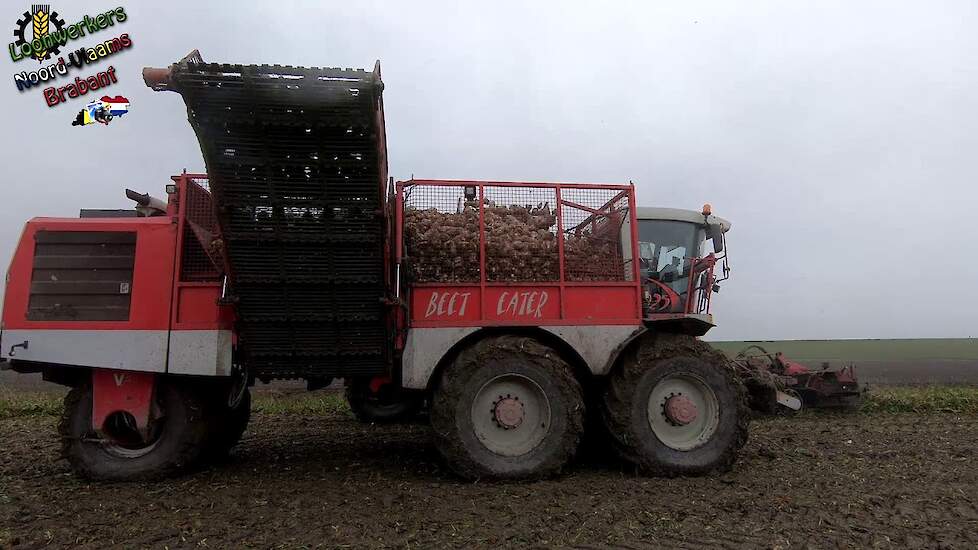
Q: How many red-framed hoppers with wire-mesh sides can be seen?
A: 1